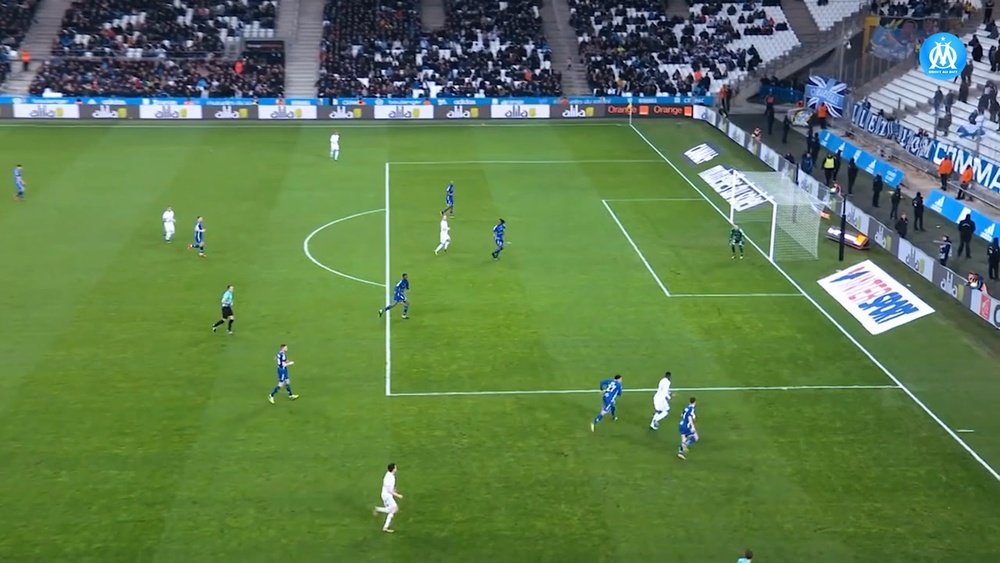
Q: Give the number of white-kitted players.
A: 5